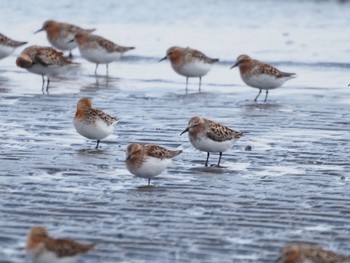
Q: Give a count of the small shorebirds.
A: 11